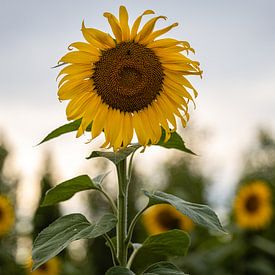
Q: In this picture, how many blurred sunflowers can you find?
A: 4